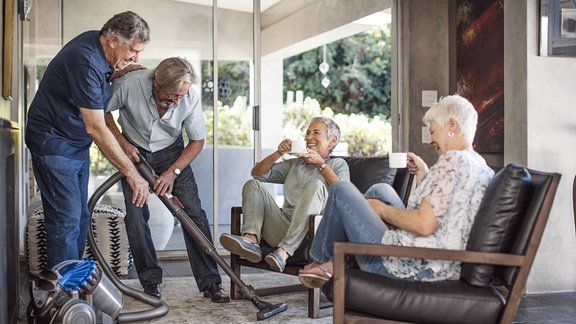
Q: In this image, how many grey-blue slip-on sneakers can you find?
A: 2